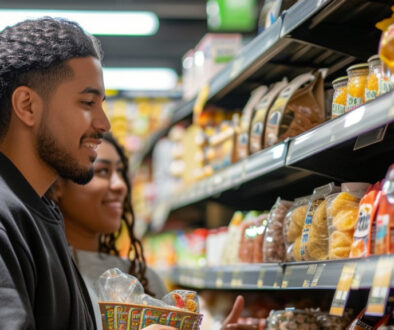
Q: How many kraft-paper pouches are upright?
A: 3